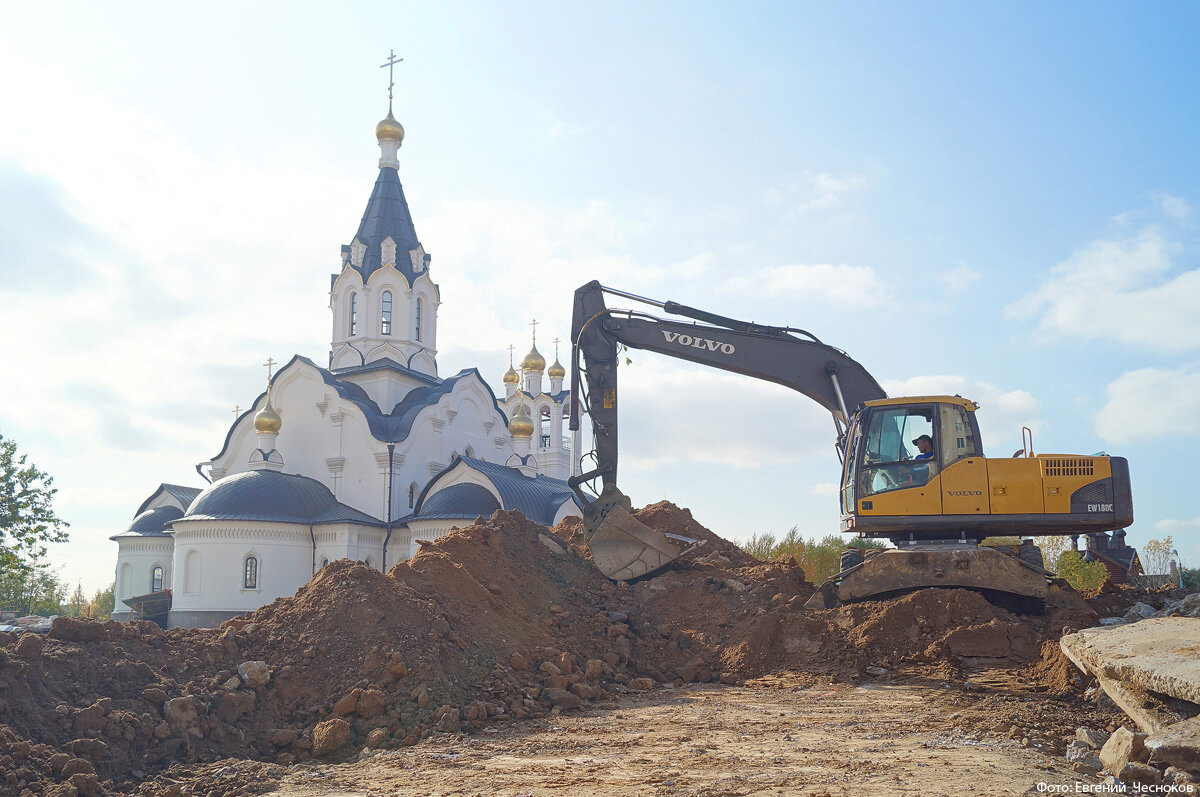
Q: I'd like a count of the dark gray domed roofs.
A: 3